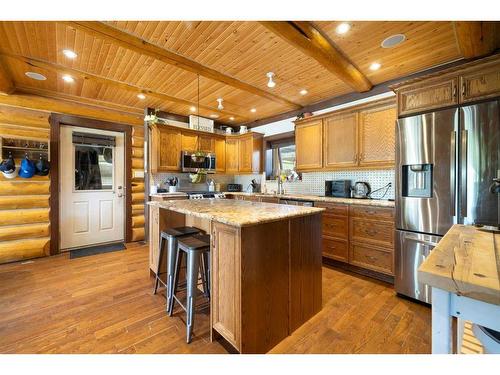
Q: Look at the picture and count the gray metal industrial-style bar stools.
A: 2